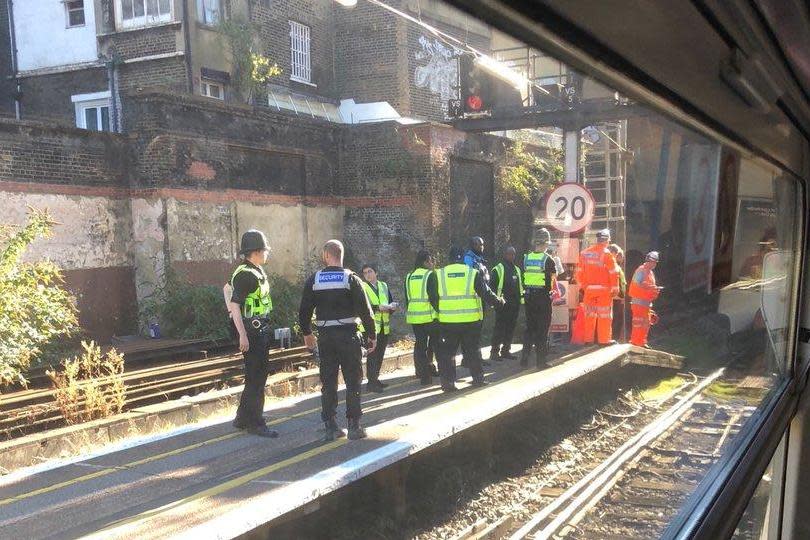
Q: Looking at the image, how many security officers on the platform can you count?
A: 1